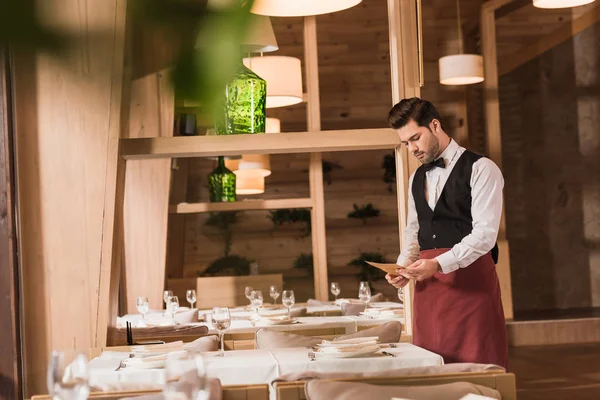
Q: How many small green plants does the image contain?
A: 8